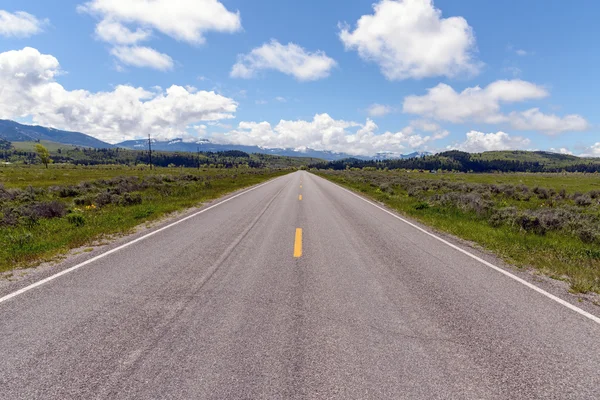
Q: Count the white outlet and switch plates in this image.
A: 0